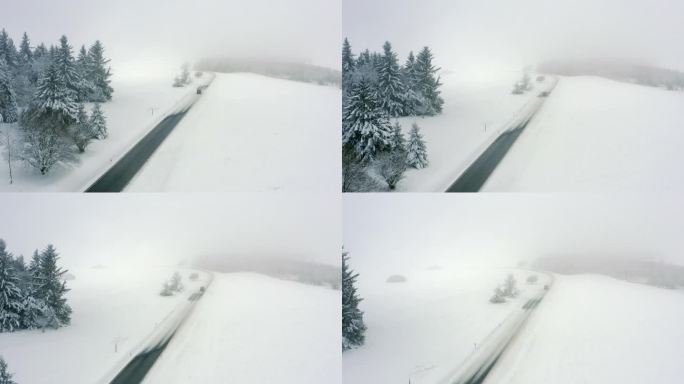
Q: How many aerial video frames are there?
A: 4